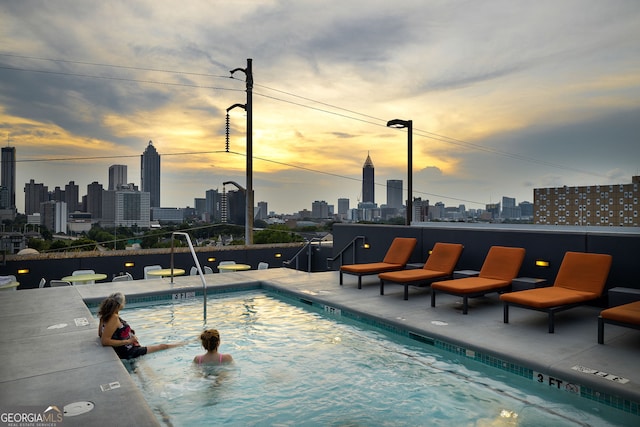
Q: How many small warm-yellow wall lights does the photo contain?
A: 7